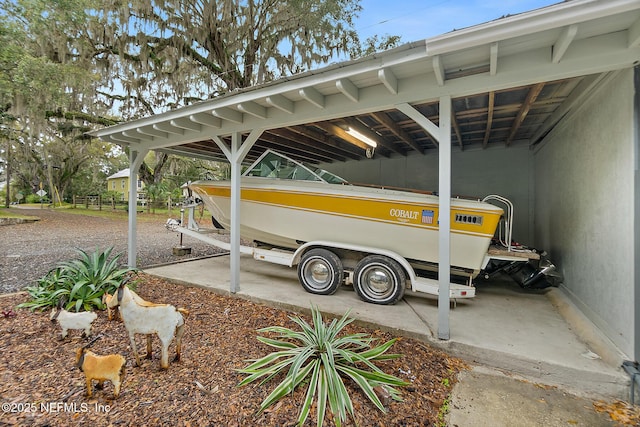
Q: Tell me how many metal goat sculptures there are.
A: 4